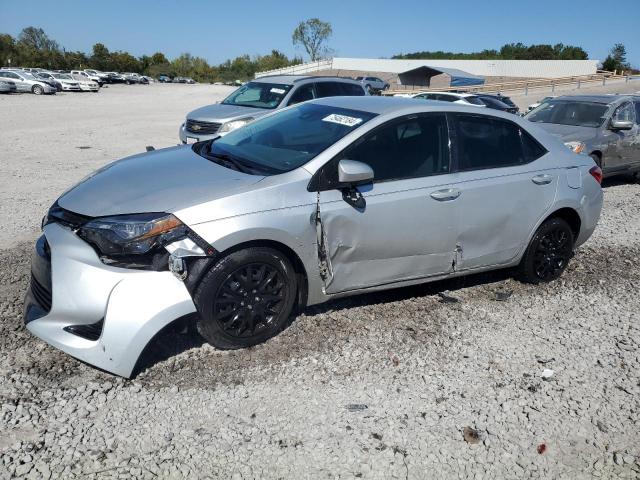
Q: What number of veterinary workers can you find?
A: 0